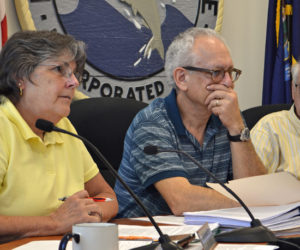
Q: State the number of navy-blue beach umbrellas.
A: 0